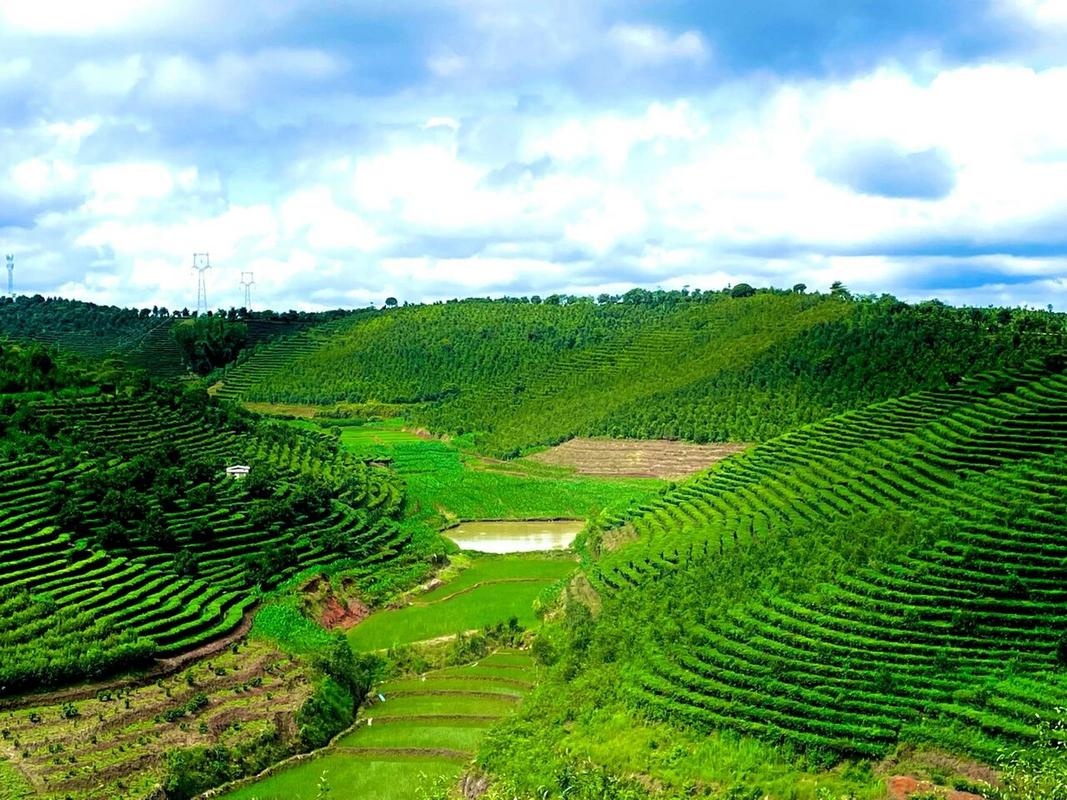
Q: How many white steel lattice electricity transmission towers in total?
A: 2